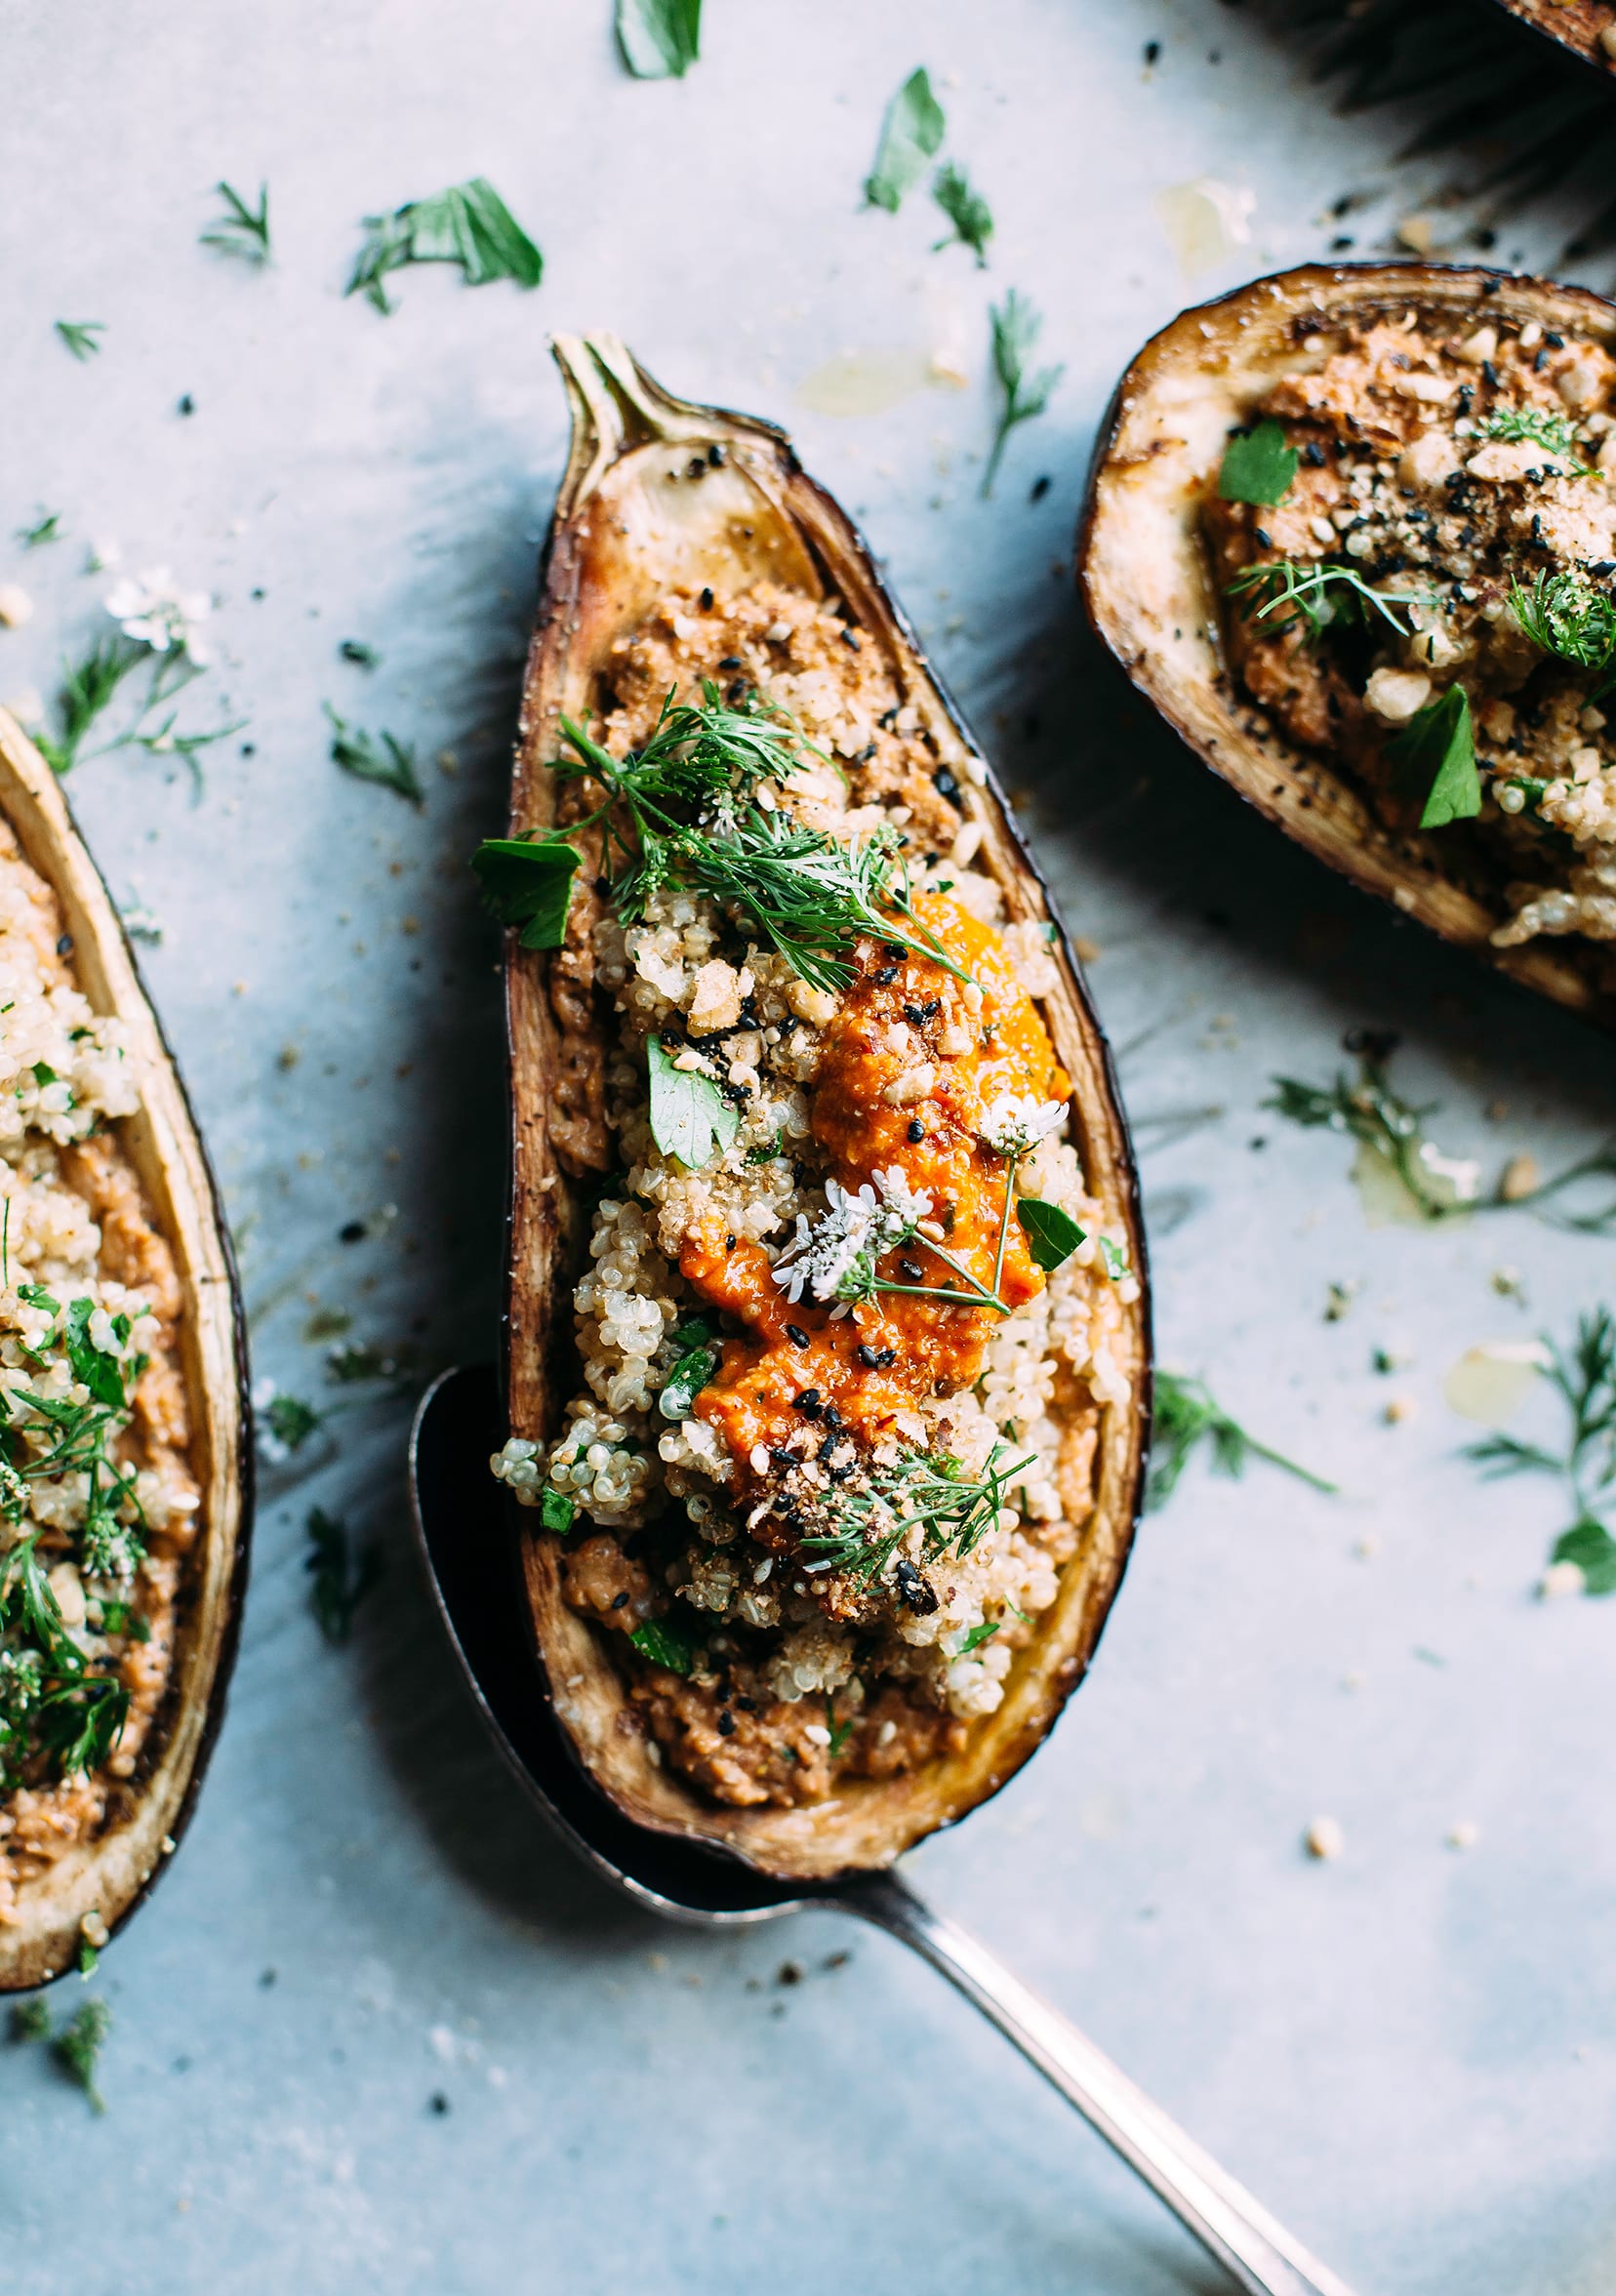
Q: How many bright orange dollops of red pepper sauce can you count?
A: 1